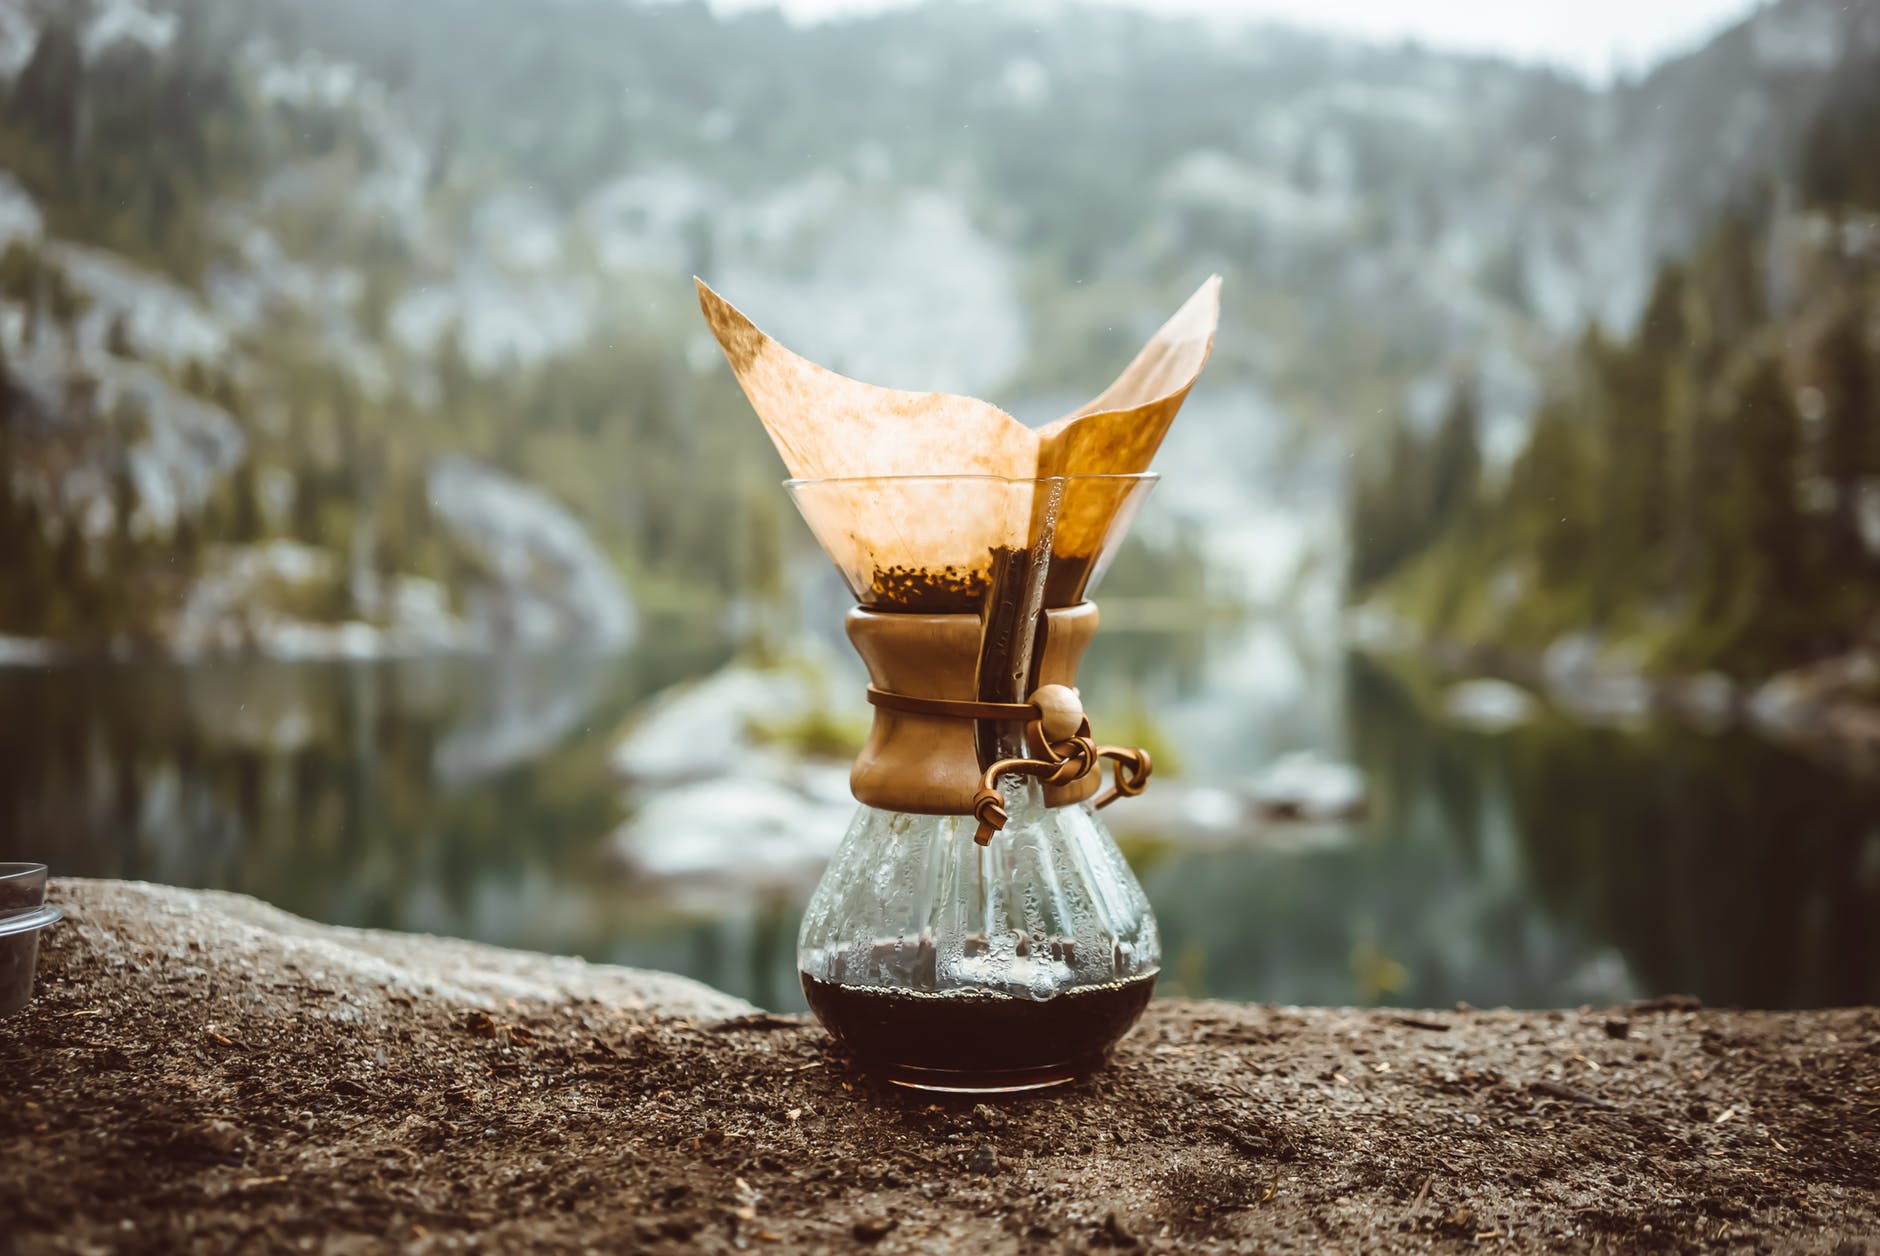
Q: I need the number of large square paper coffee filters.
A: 1